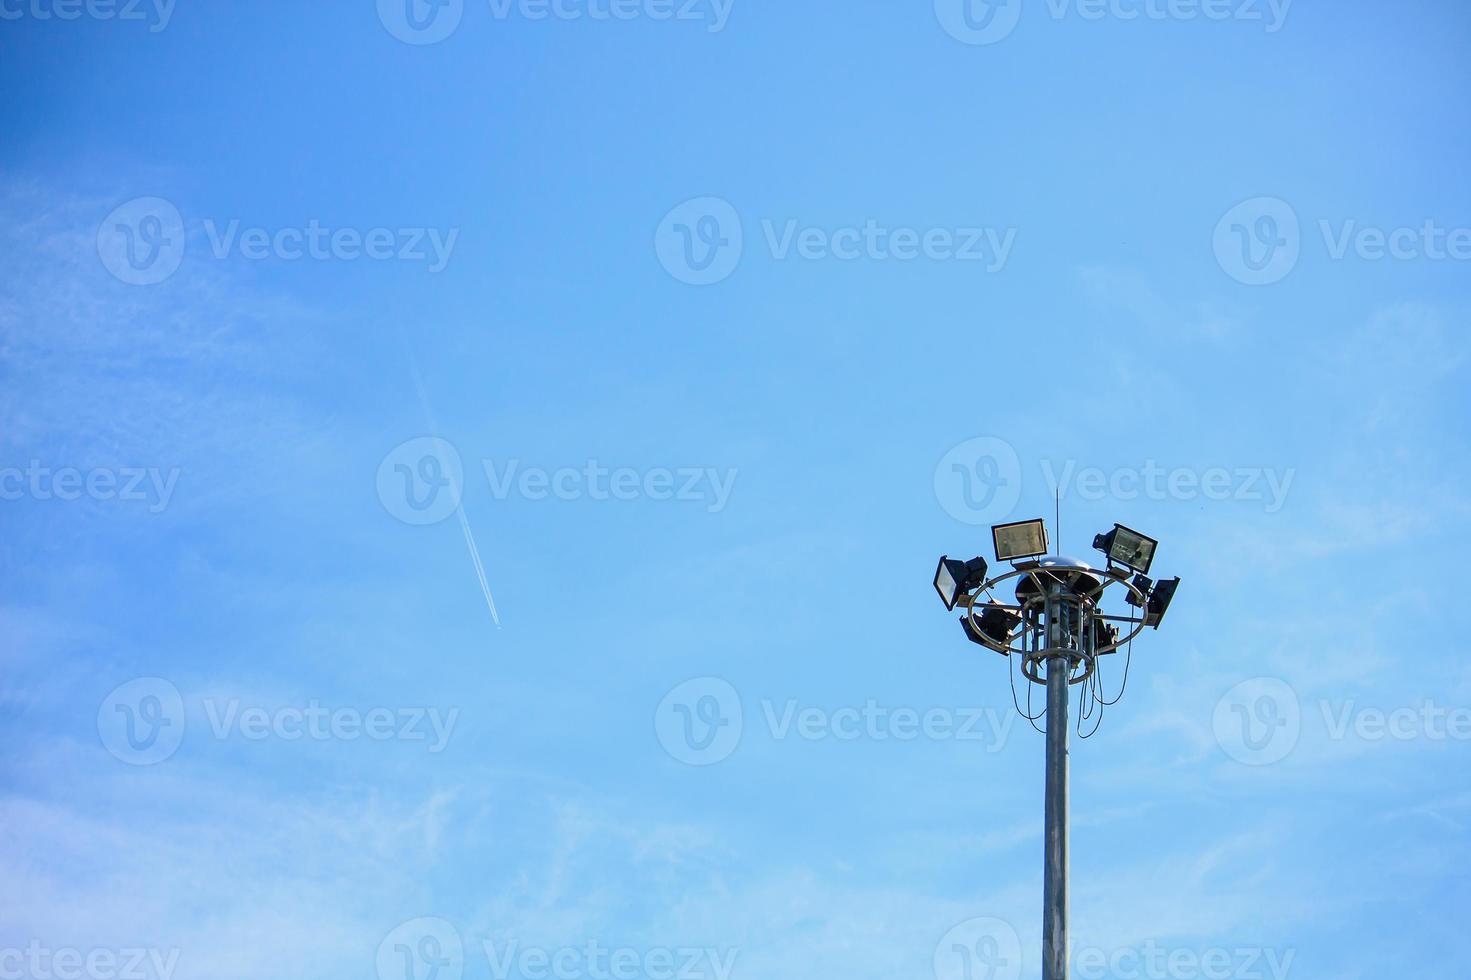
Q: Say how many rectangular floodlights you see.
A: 6